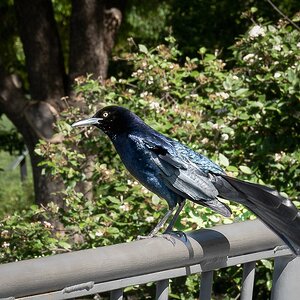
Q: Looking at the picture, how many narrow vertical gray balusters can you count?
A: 4